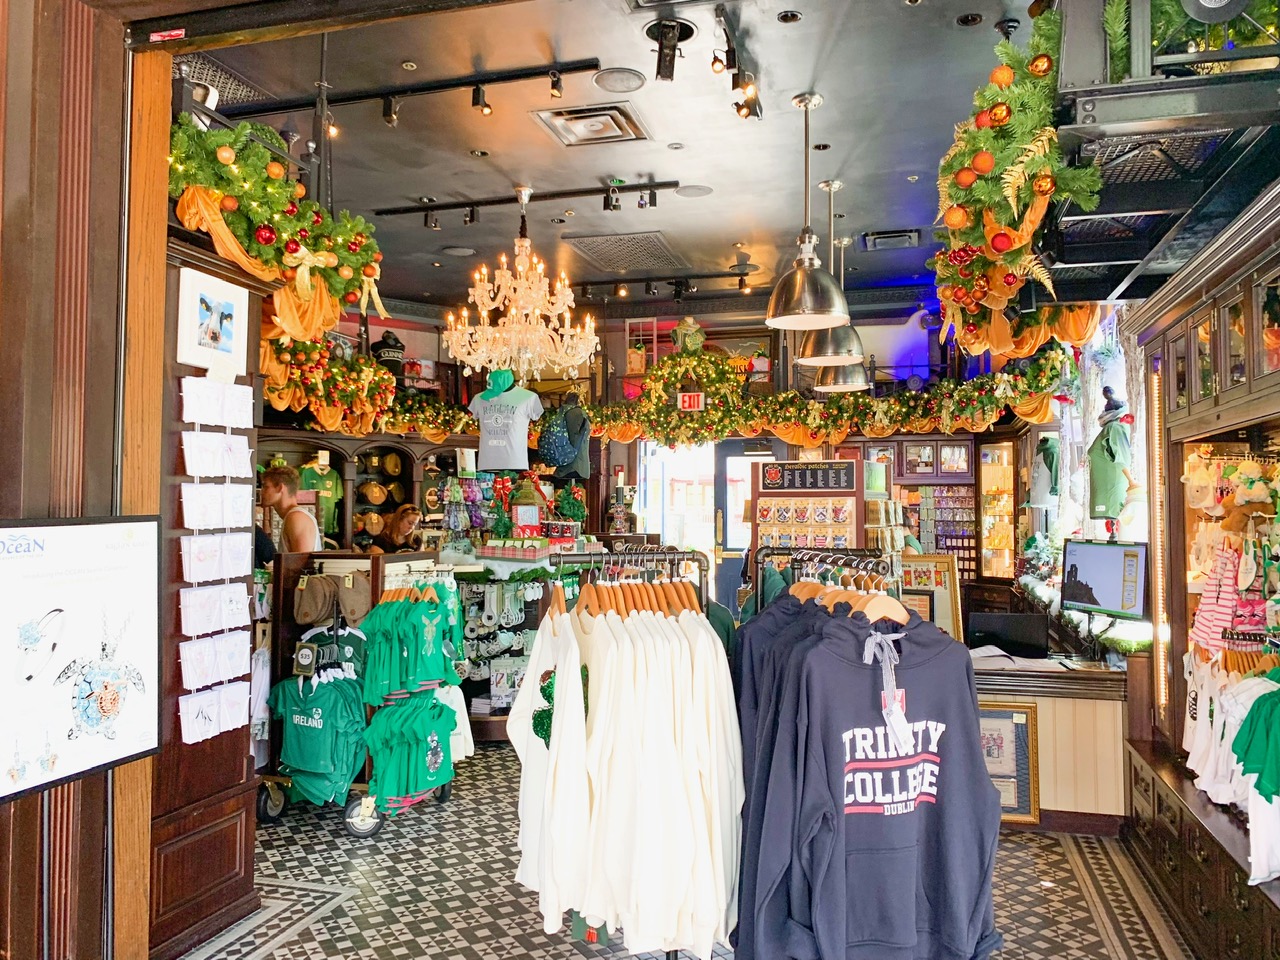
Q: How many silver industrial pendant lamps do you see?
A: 3